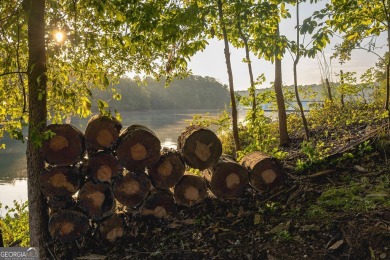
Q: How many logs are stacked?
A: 15